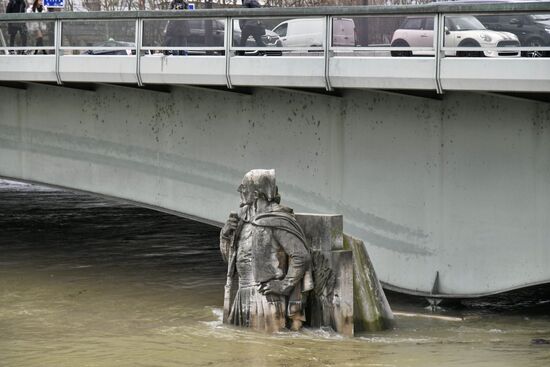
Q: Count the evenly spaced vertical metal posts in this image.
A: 5